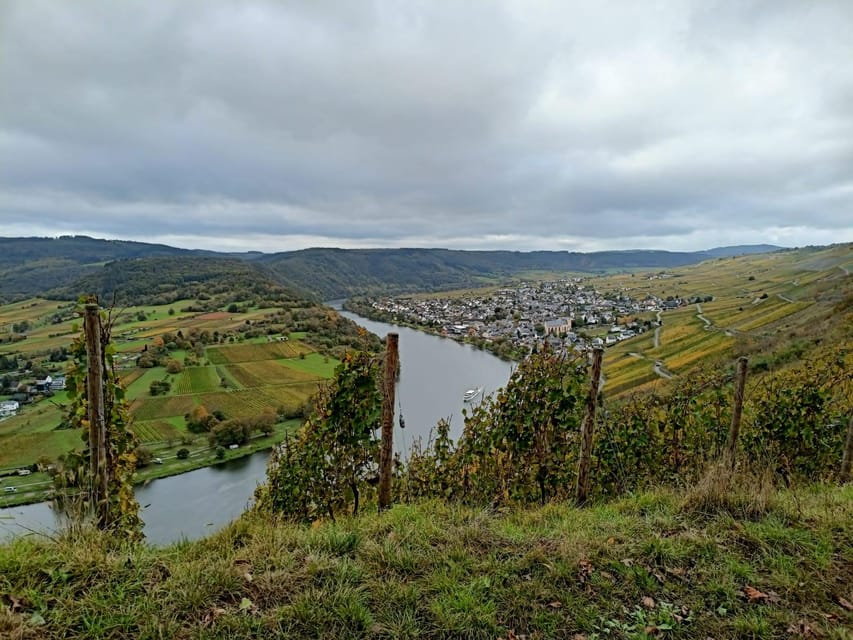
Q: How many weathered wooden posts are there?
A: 5